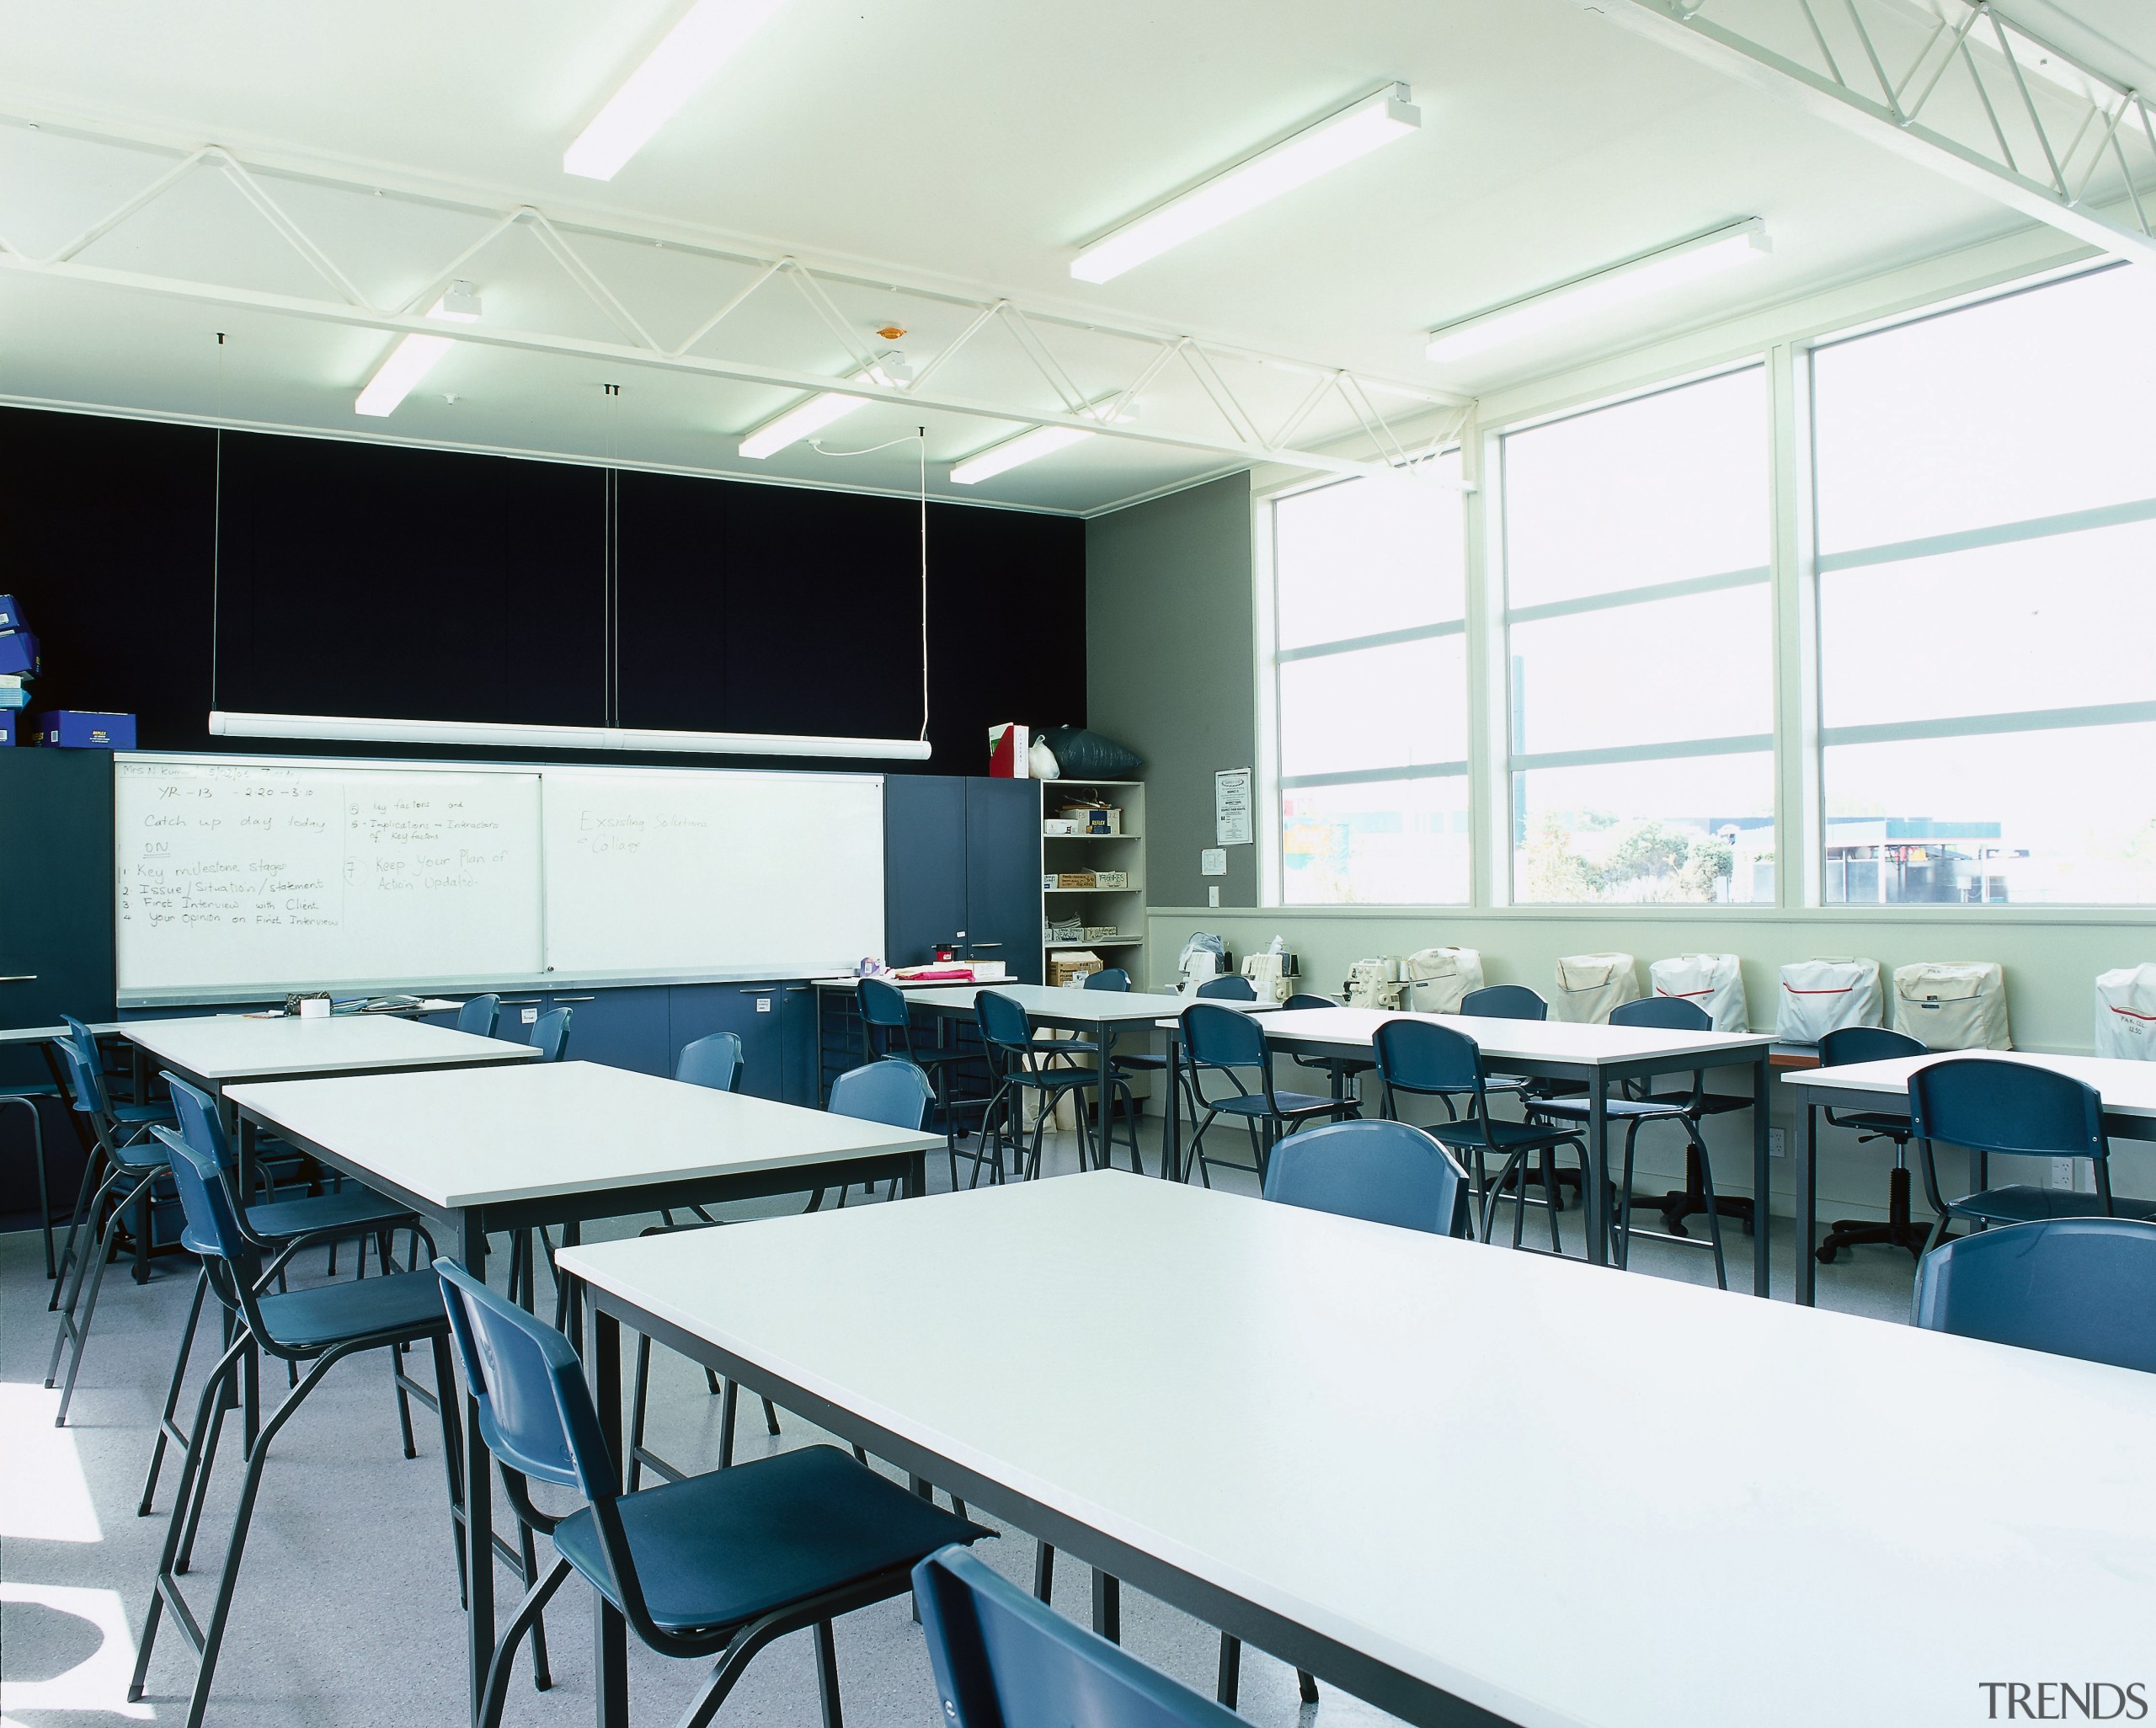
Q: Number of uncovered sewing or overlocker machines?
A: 3